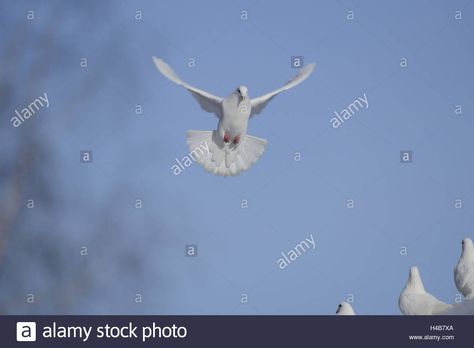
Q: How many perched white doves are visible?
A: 3